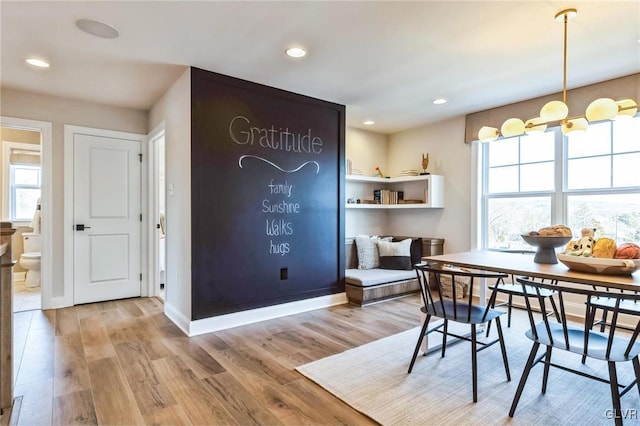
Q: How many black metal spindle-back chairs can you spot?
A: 4